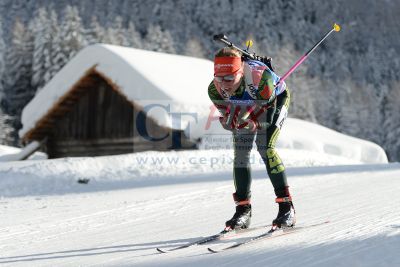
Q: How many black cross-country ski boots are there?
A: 2